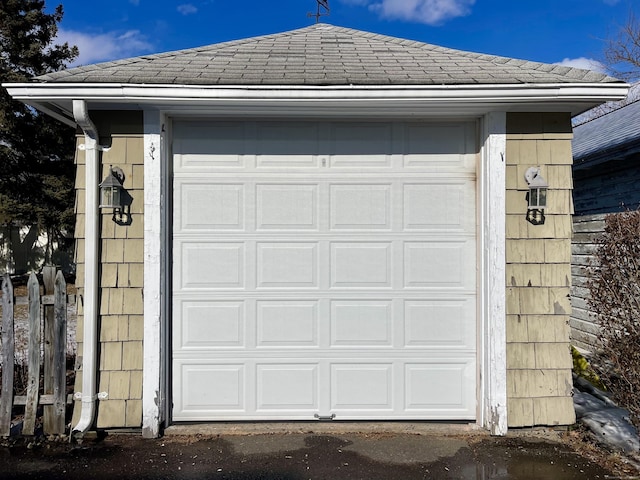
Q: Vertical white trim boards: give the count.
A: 2